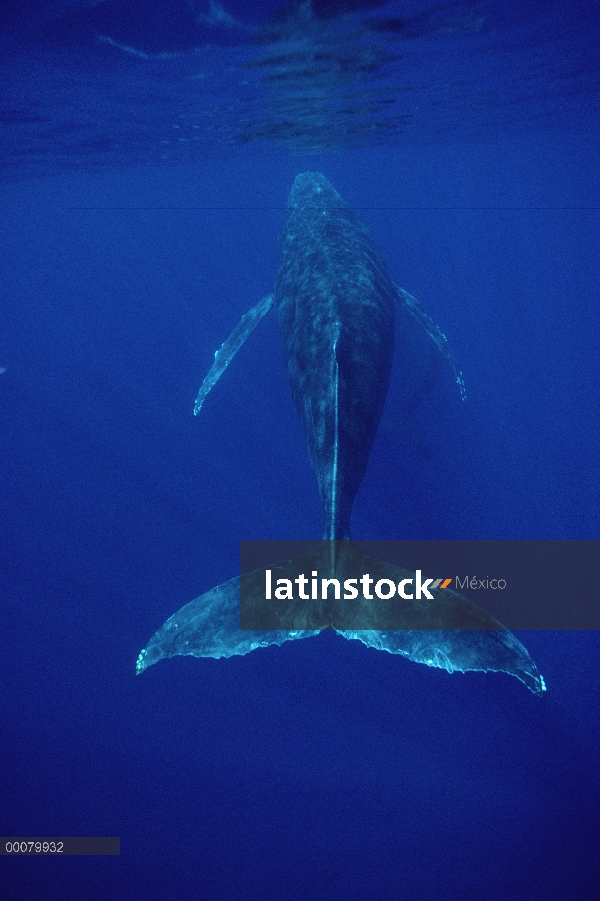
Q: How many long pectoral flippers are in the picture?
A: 2